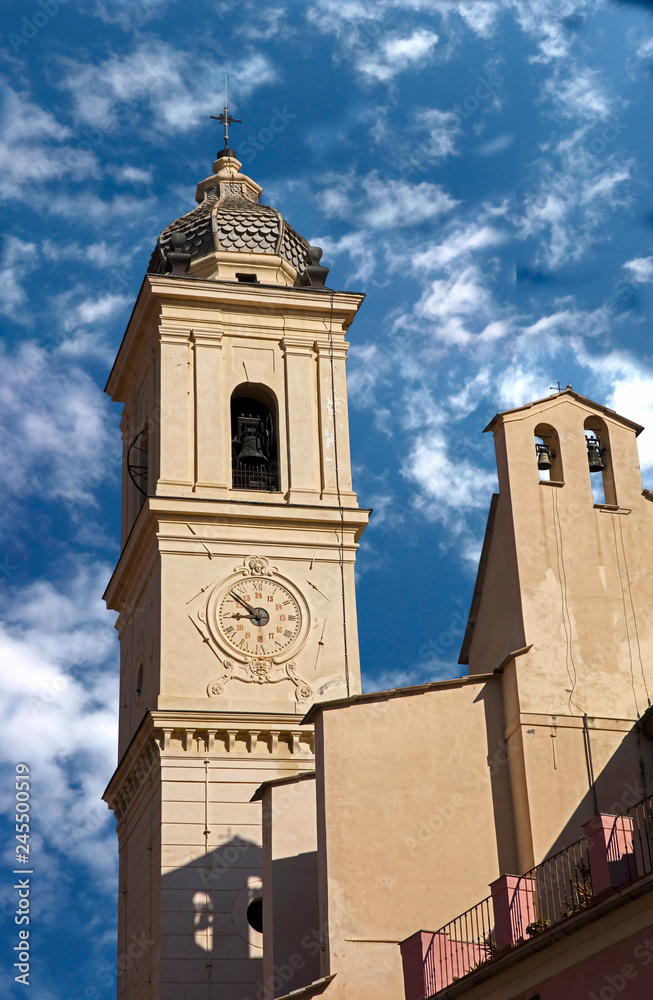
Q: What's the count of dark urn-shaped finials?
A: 2